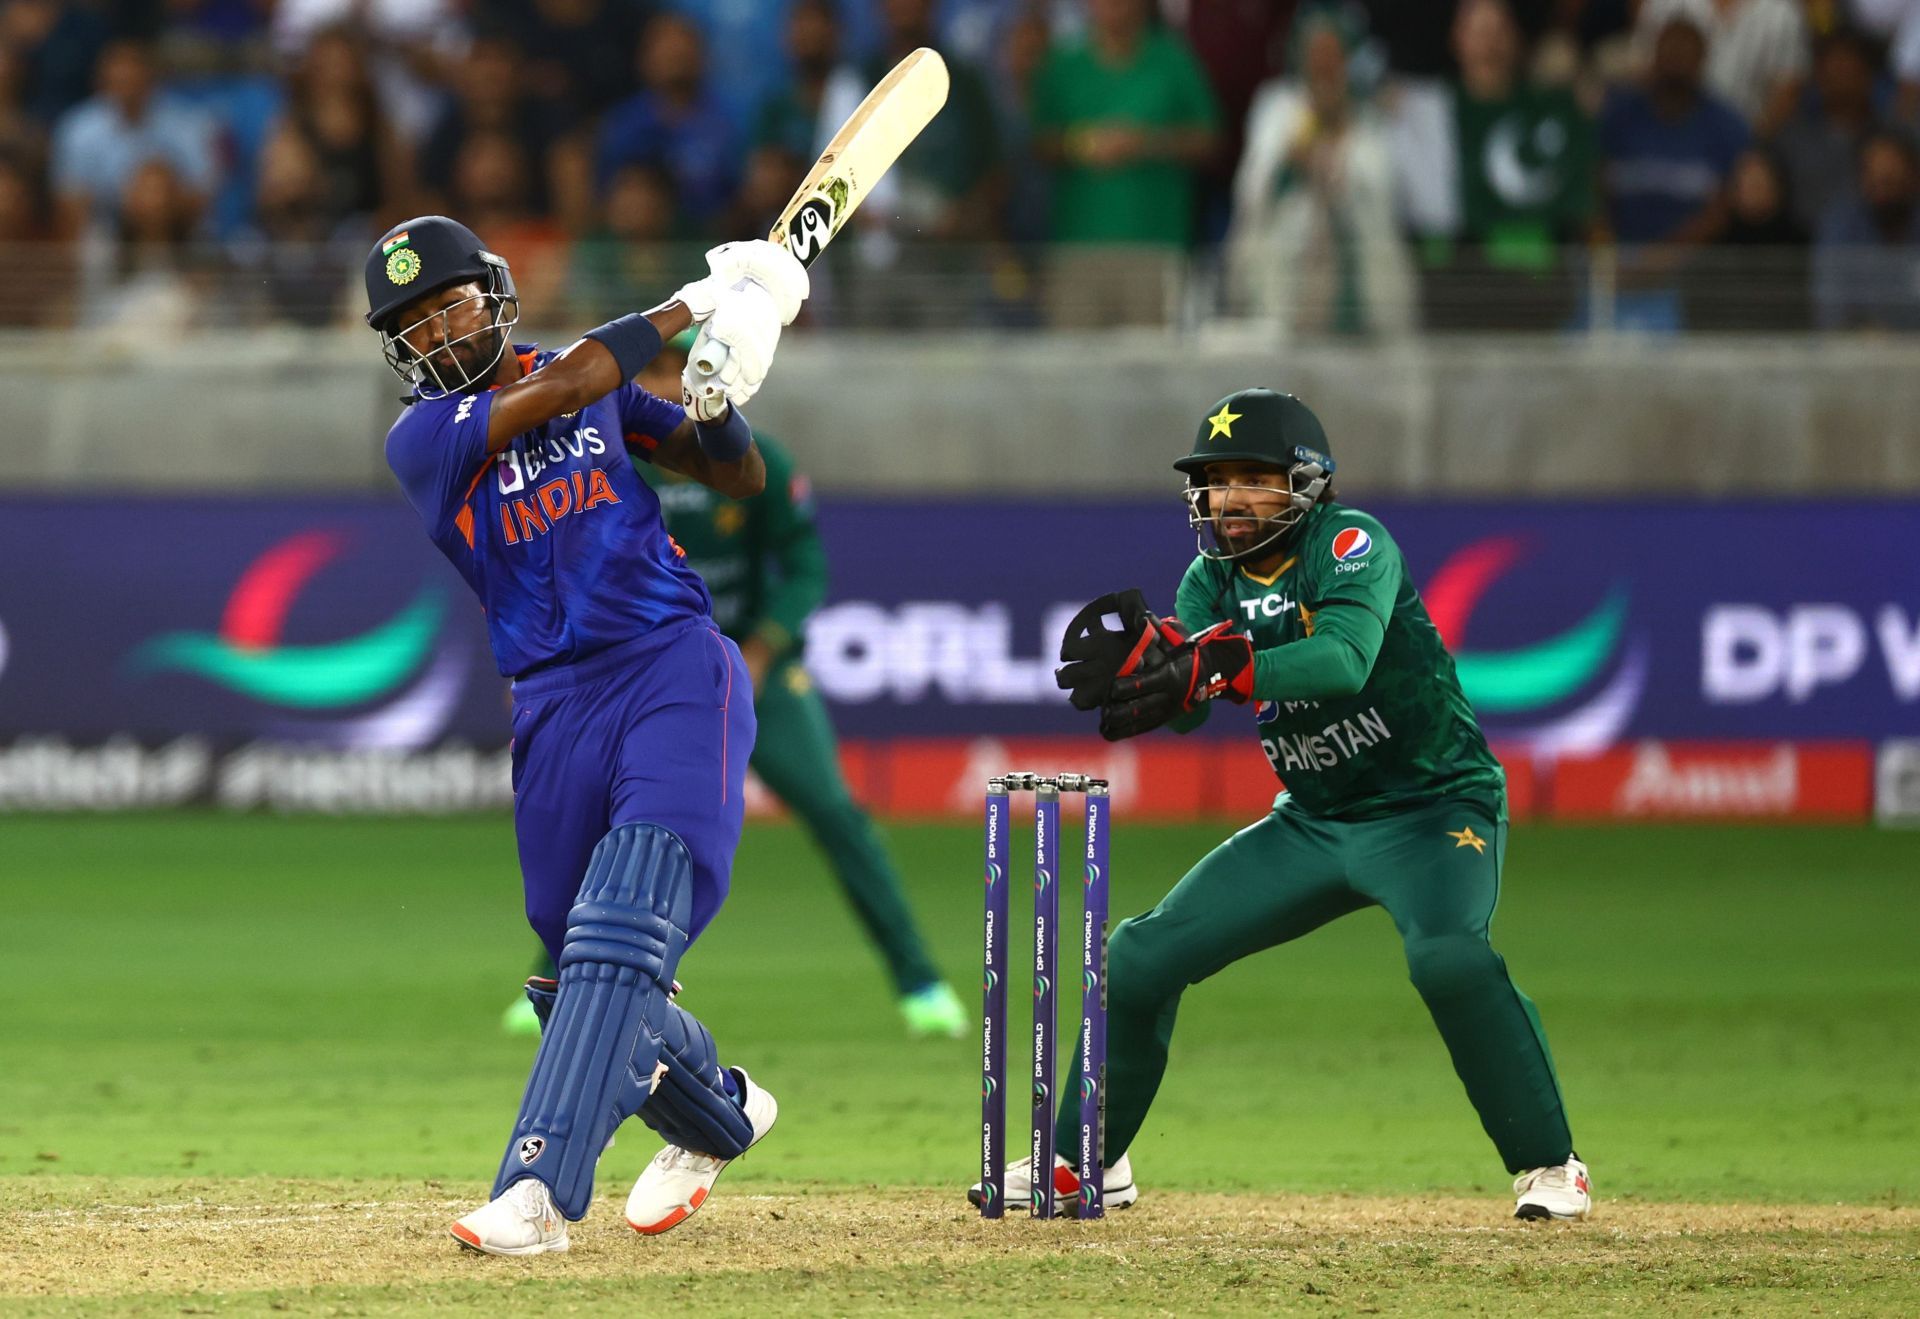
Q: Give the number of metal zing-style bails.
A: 2